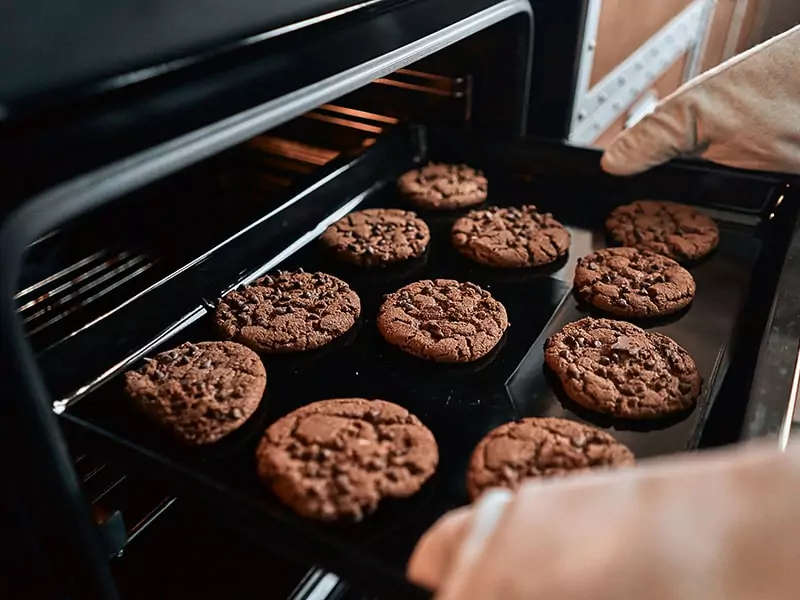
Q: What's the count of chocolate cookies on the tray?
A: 11